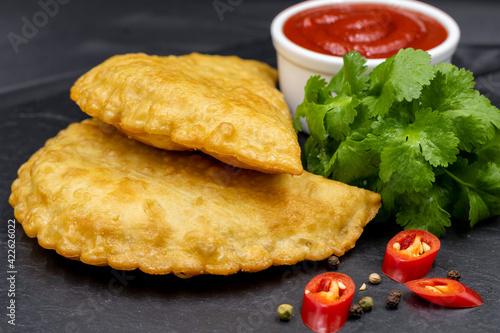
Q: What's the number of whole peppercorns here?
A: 7